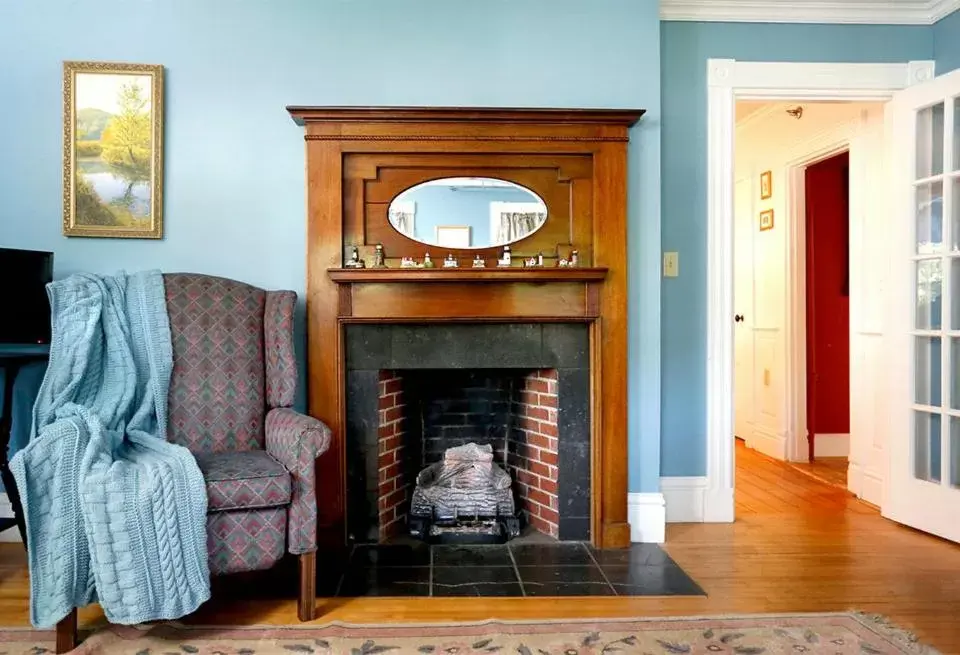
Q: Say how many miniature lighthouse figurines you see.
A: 8